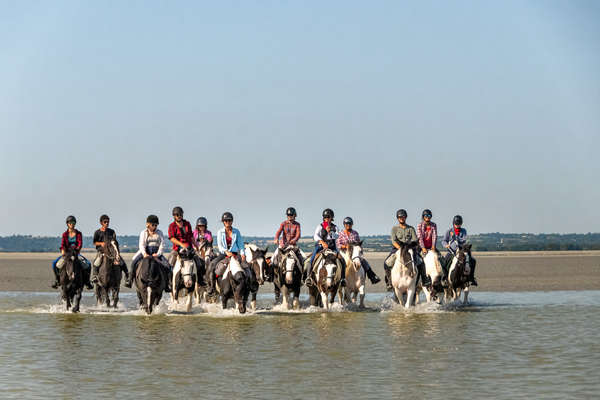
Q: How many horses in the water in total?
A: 13